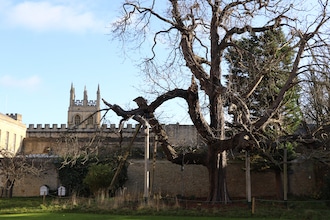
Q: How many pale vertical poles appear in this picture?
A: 3